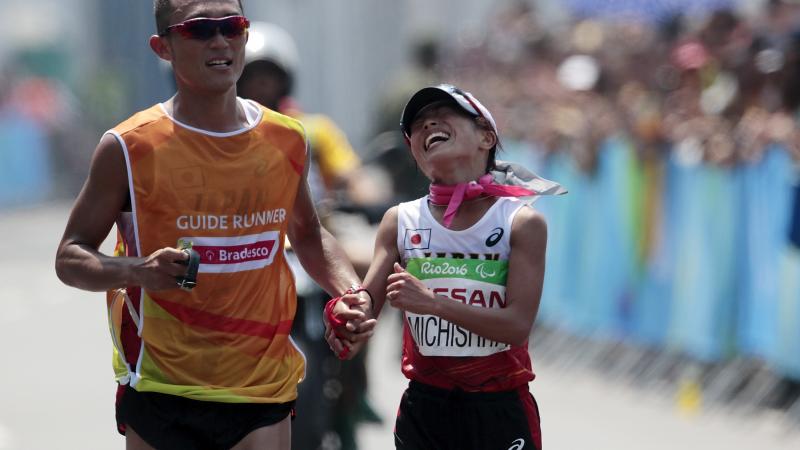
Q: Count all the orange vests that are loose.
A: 1